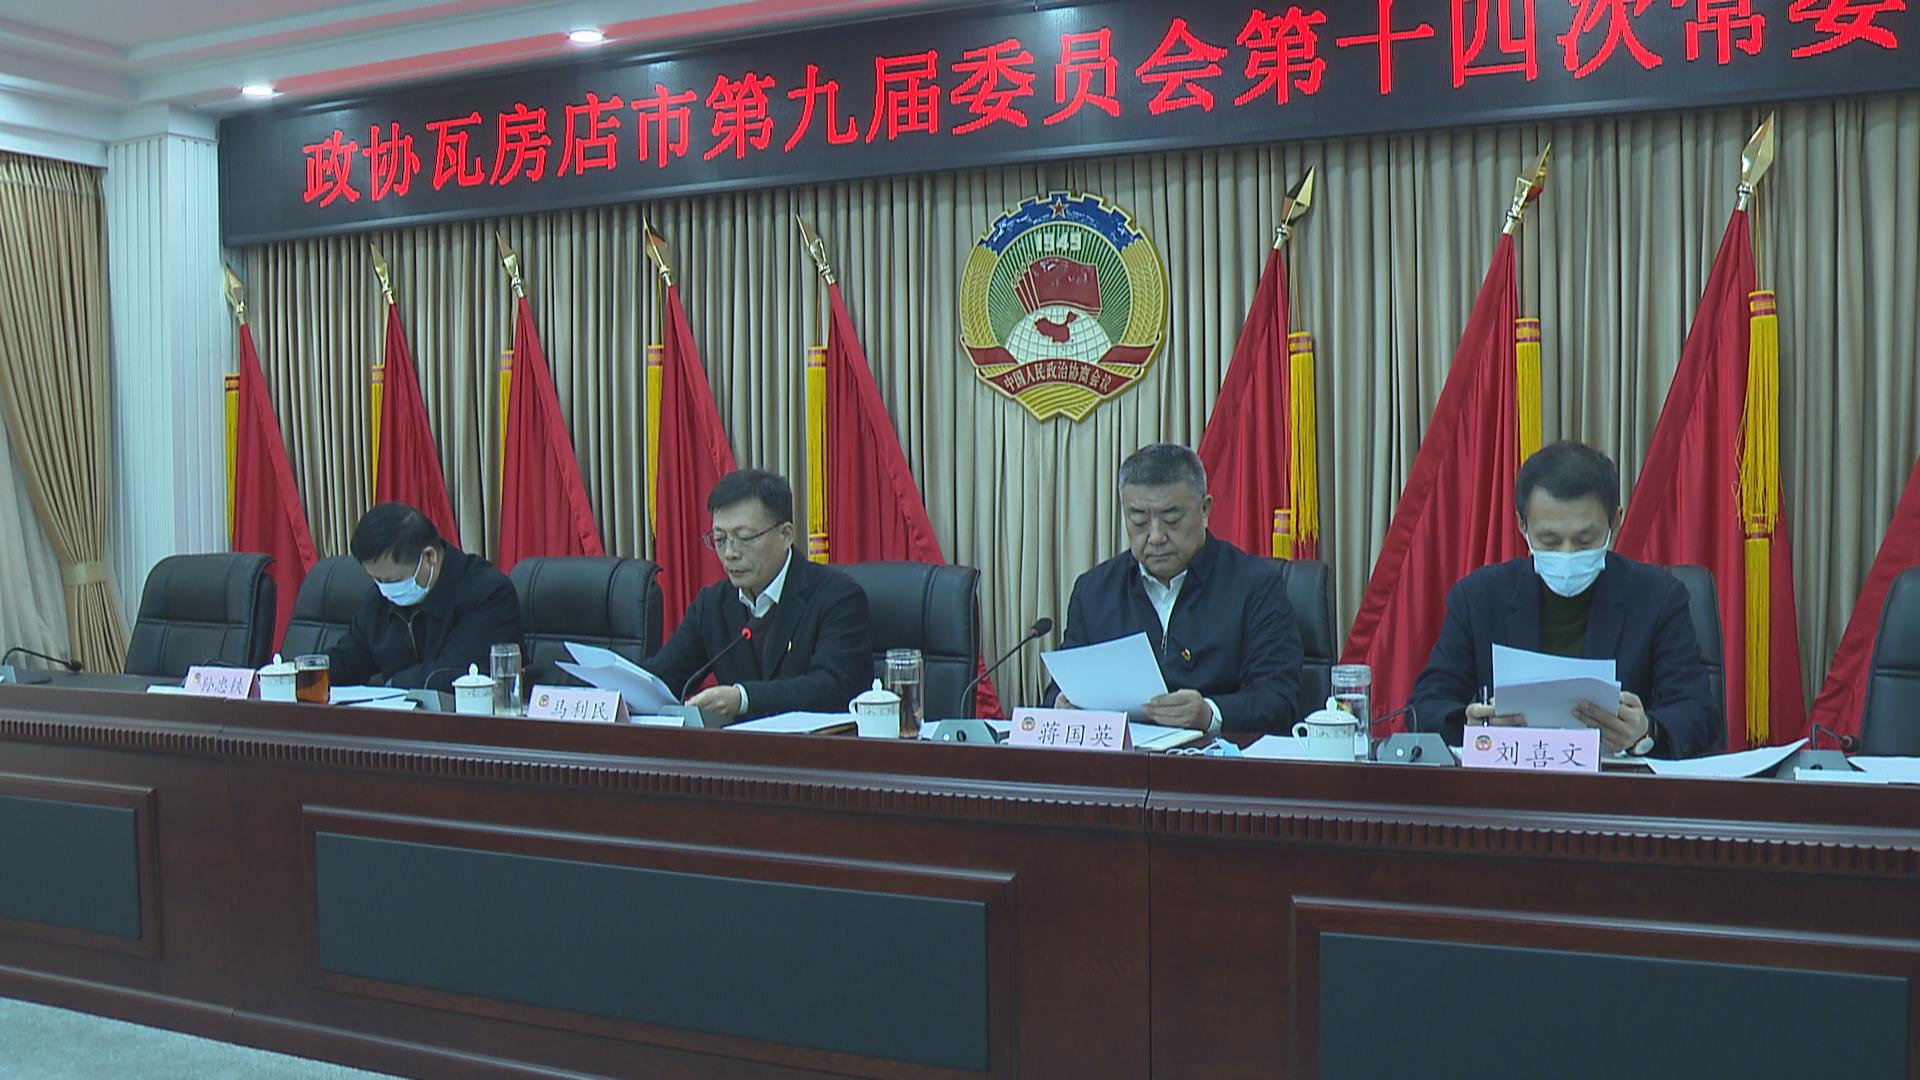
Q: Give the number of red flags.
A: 9